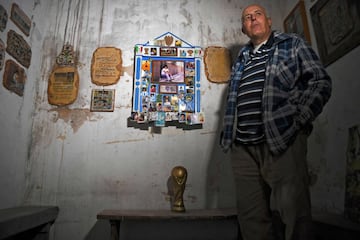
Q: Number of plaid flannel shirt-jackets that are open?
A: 1